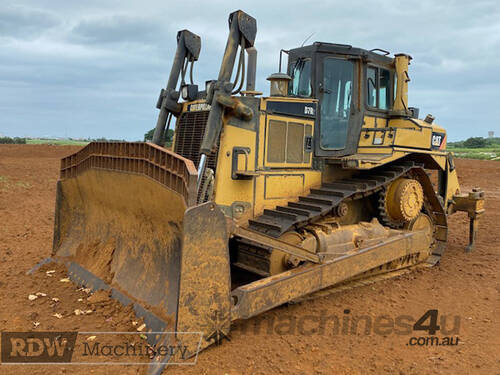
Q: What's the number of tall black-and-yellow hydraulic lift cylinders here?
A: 2